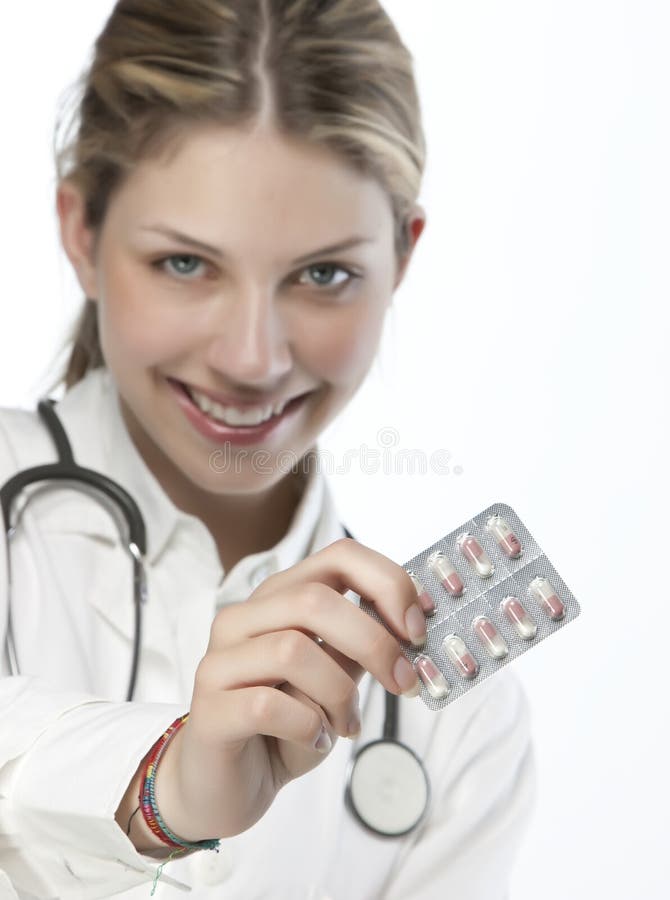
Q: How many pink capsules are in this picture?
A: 9